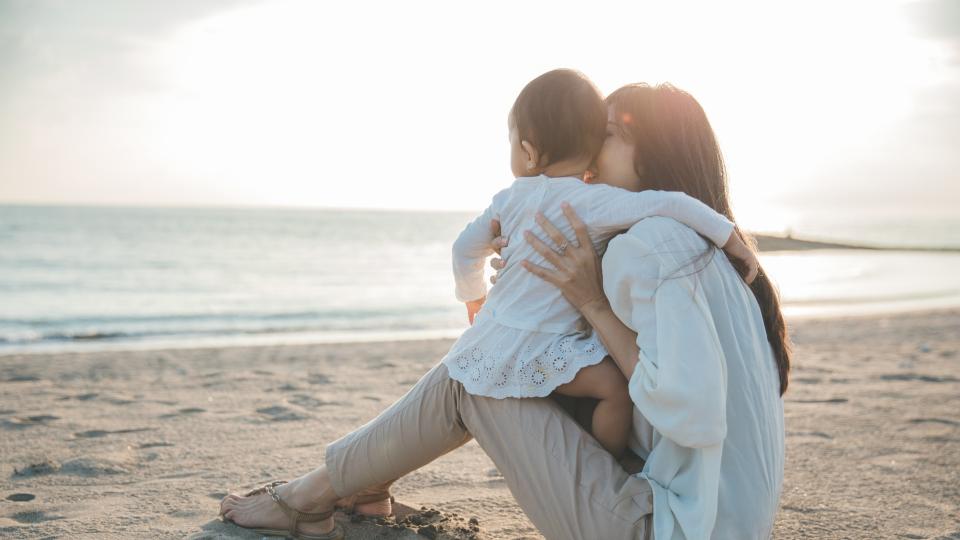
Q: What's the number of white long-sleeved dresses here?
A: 1